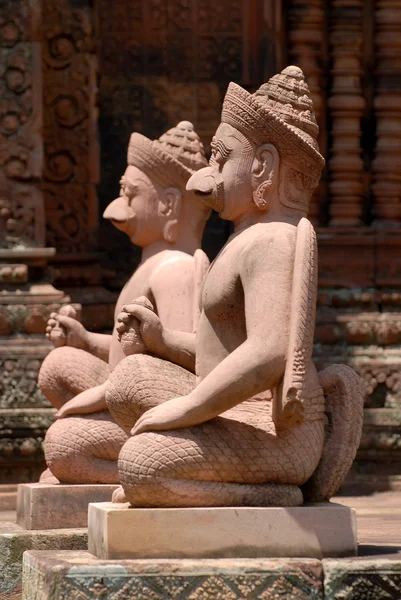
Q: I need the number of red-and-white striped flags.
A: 0